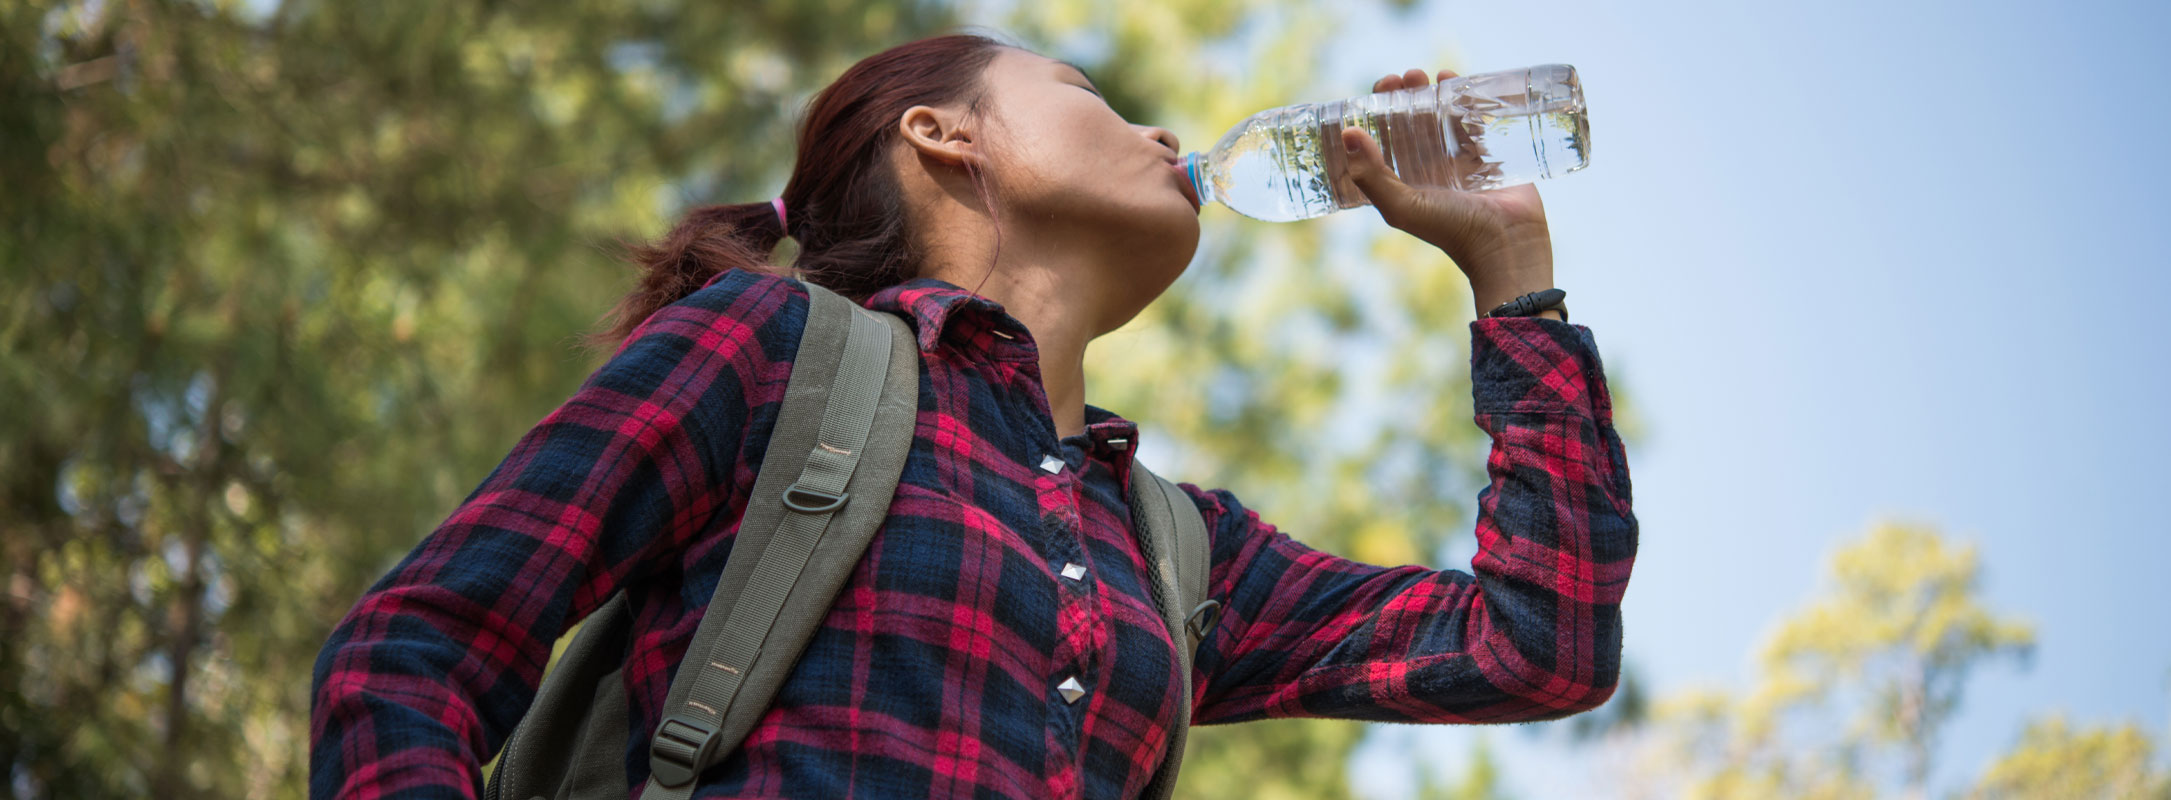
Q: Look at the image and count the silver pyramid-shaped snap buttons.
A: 3